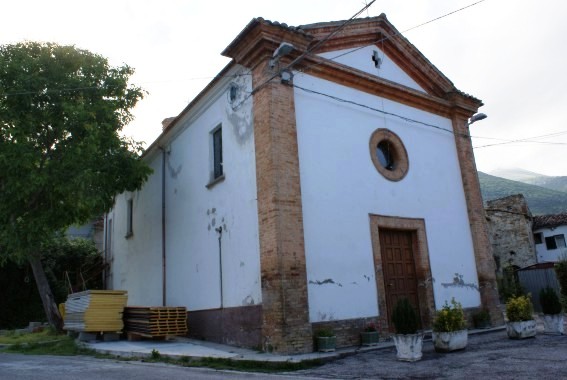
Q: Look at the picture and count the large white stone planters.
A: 4